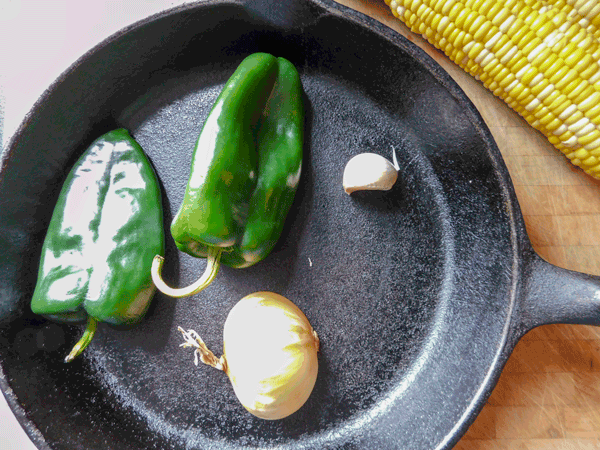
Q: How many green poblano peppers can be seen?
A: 2